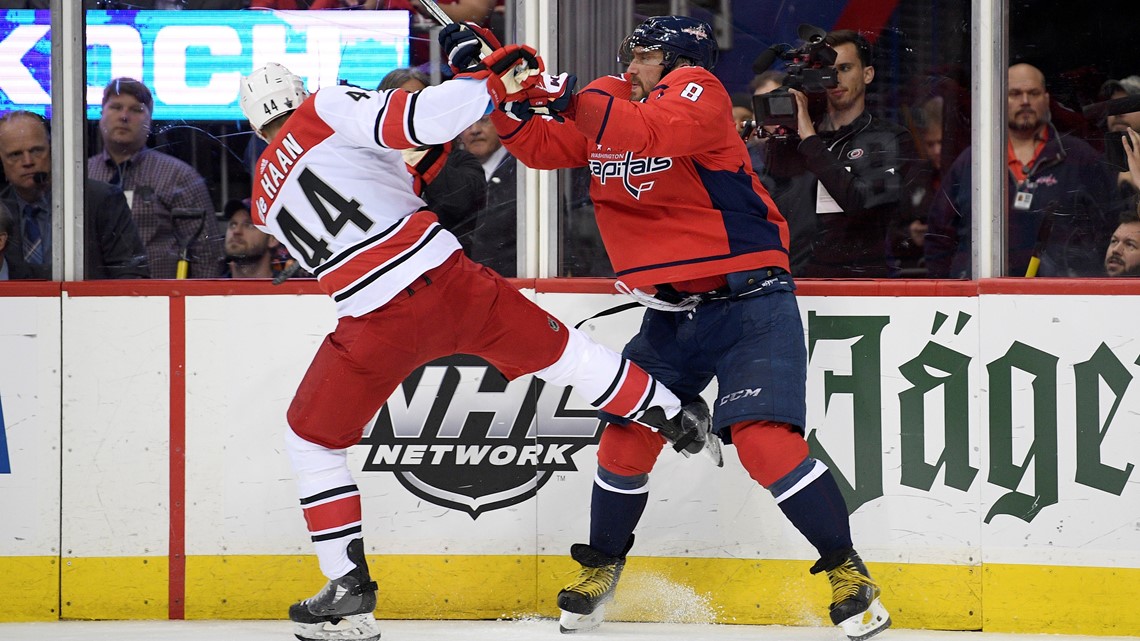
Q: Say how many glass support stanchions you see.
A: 3